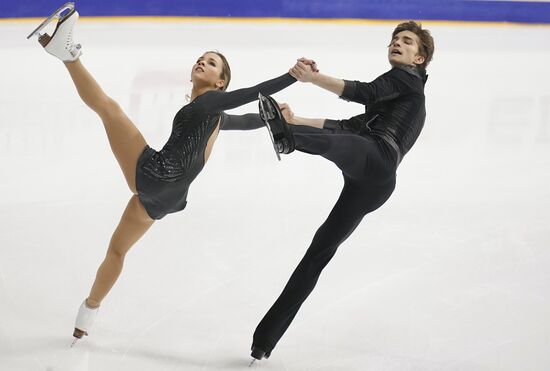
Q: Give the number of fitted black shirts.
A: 1